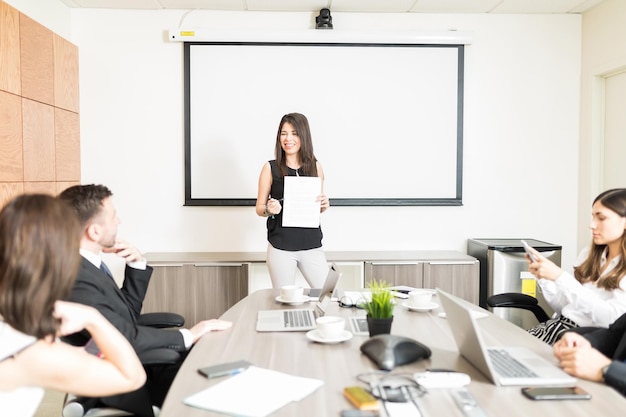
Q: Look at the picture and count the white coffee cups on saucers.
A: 3